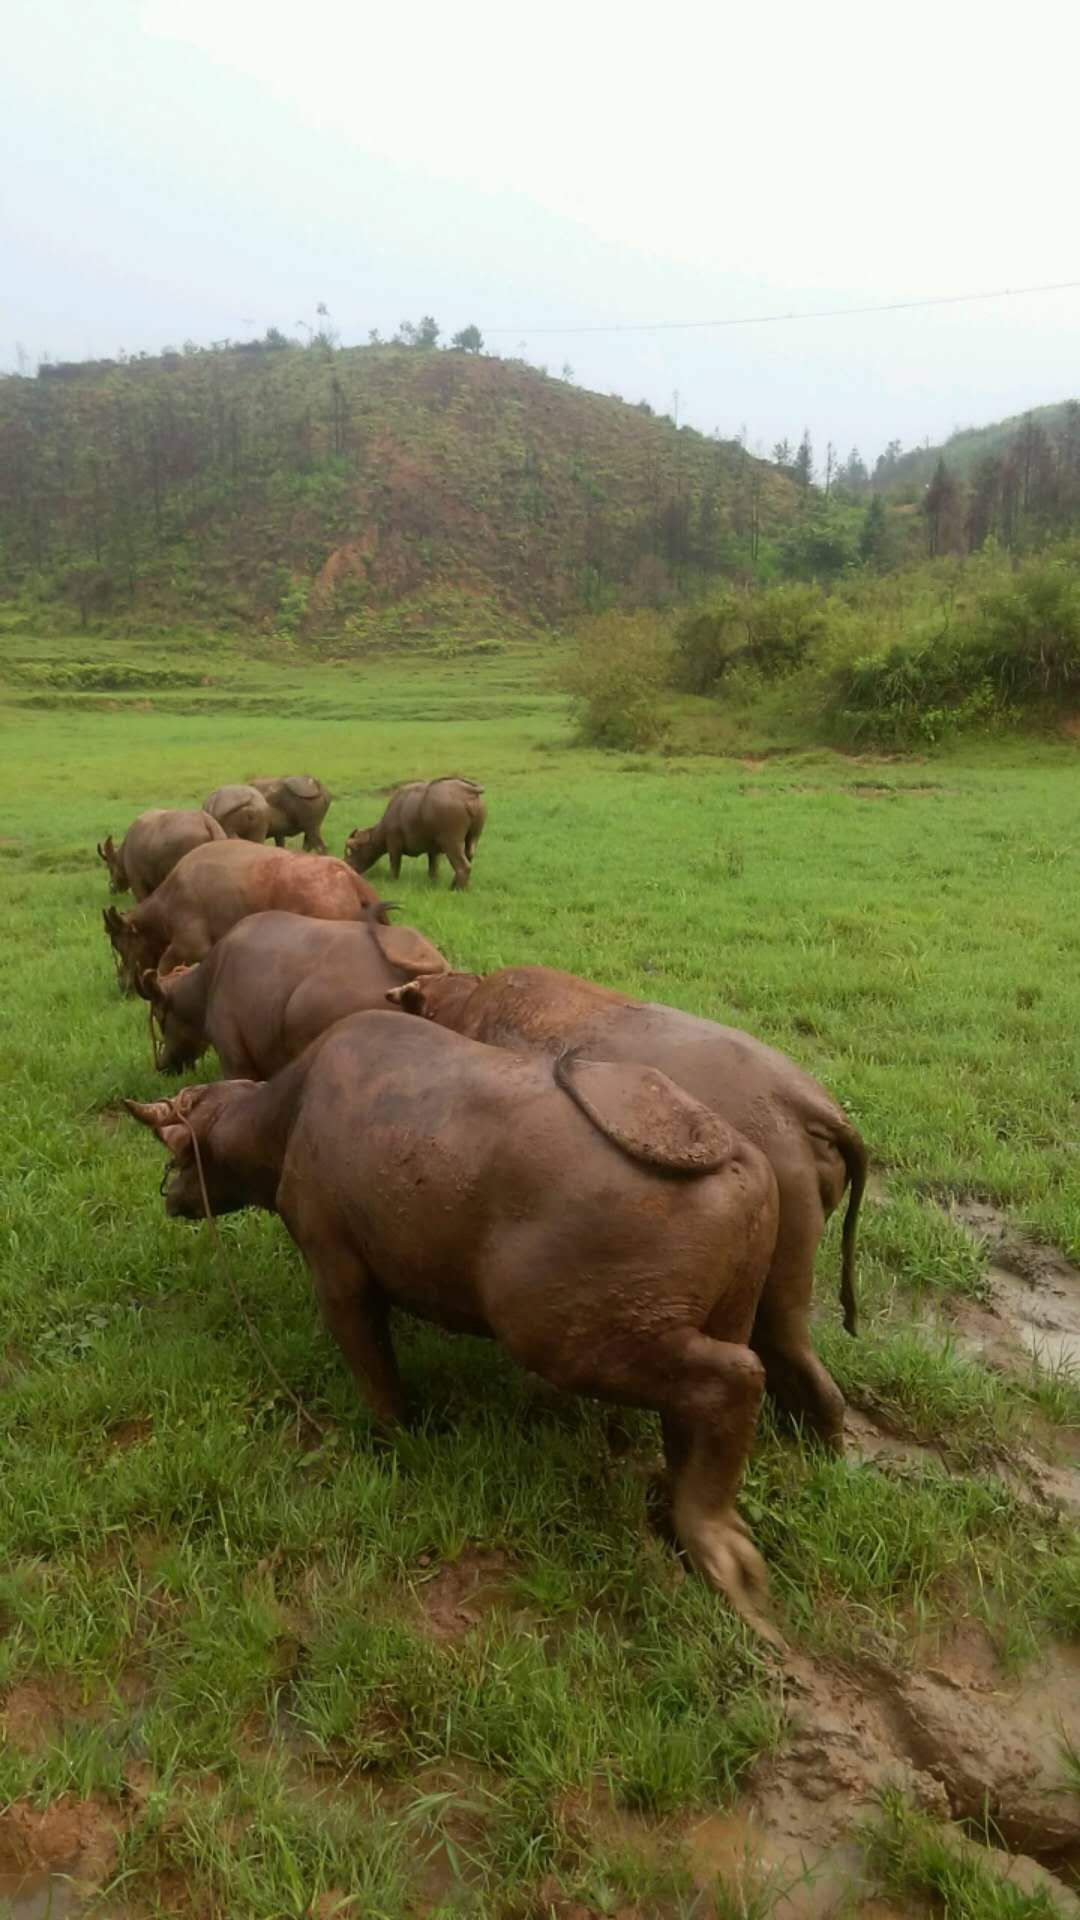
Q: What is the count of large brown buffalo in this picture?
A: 8